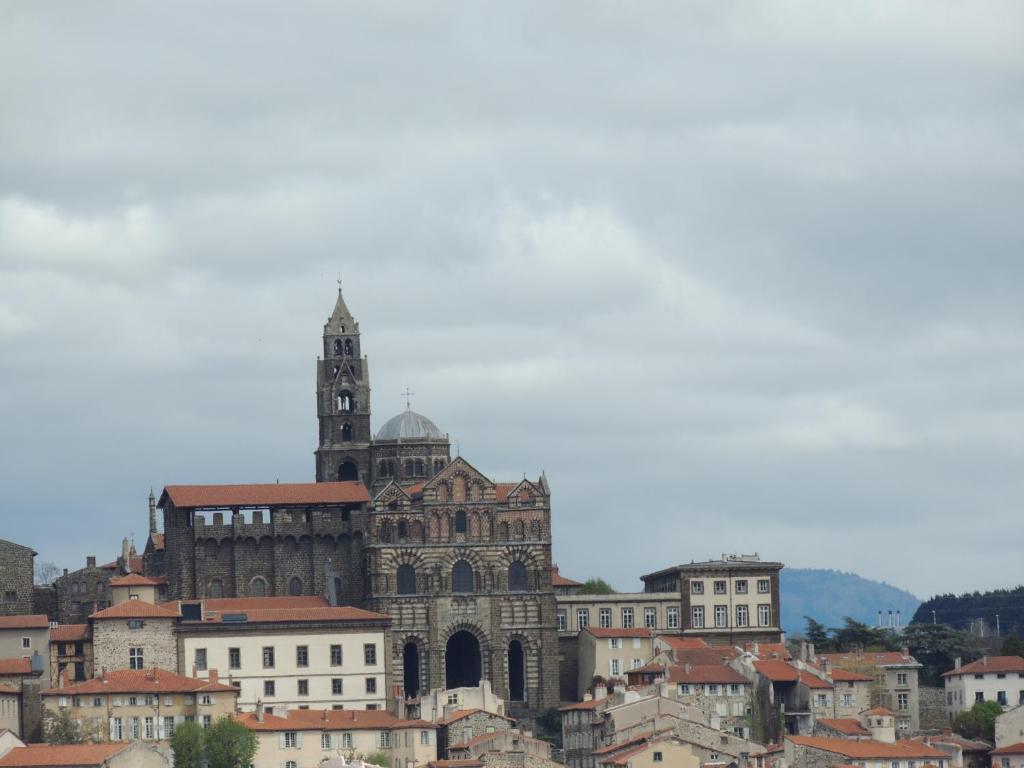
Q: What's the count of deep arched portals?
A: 3